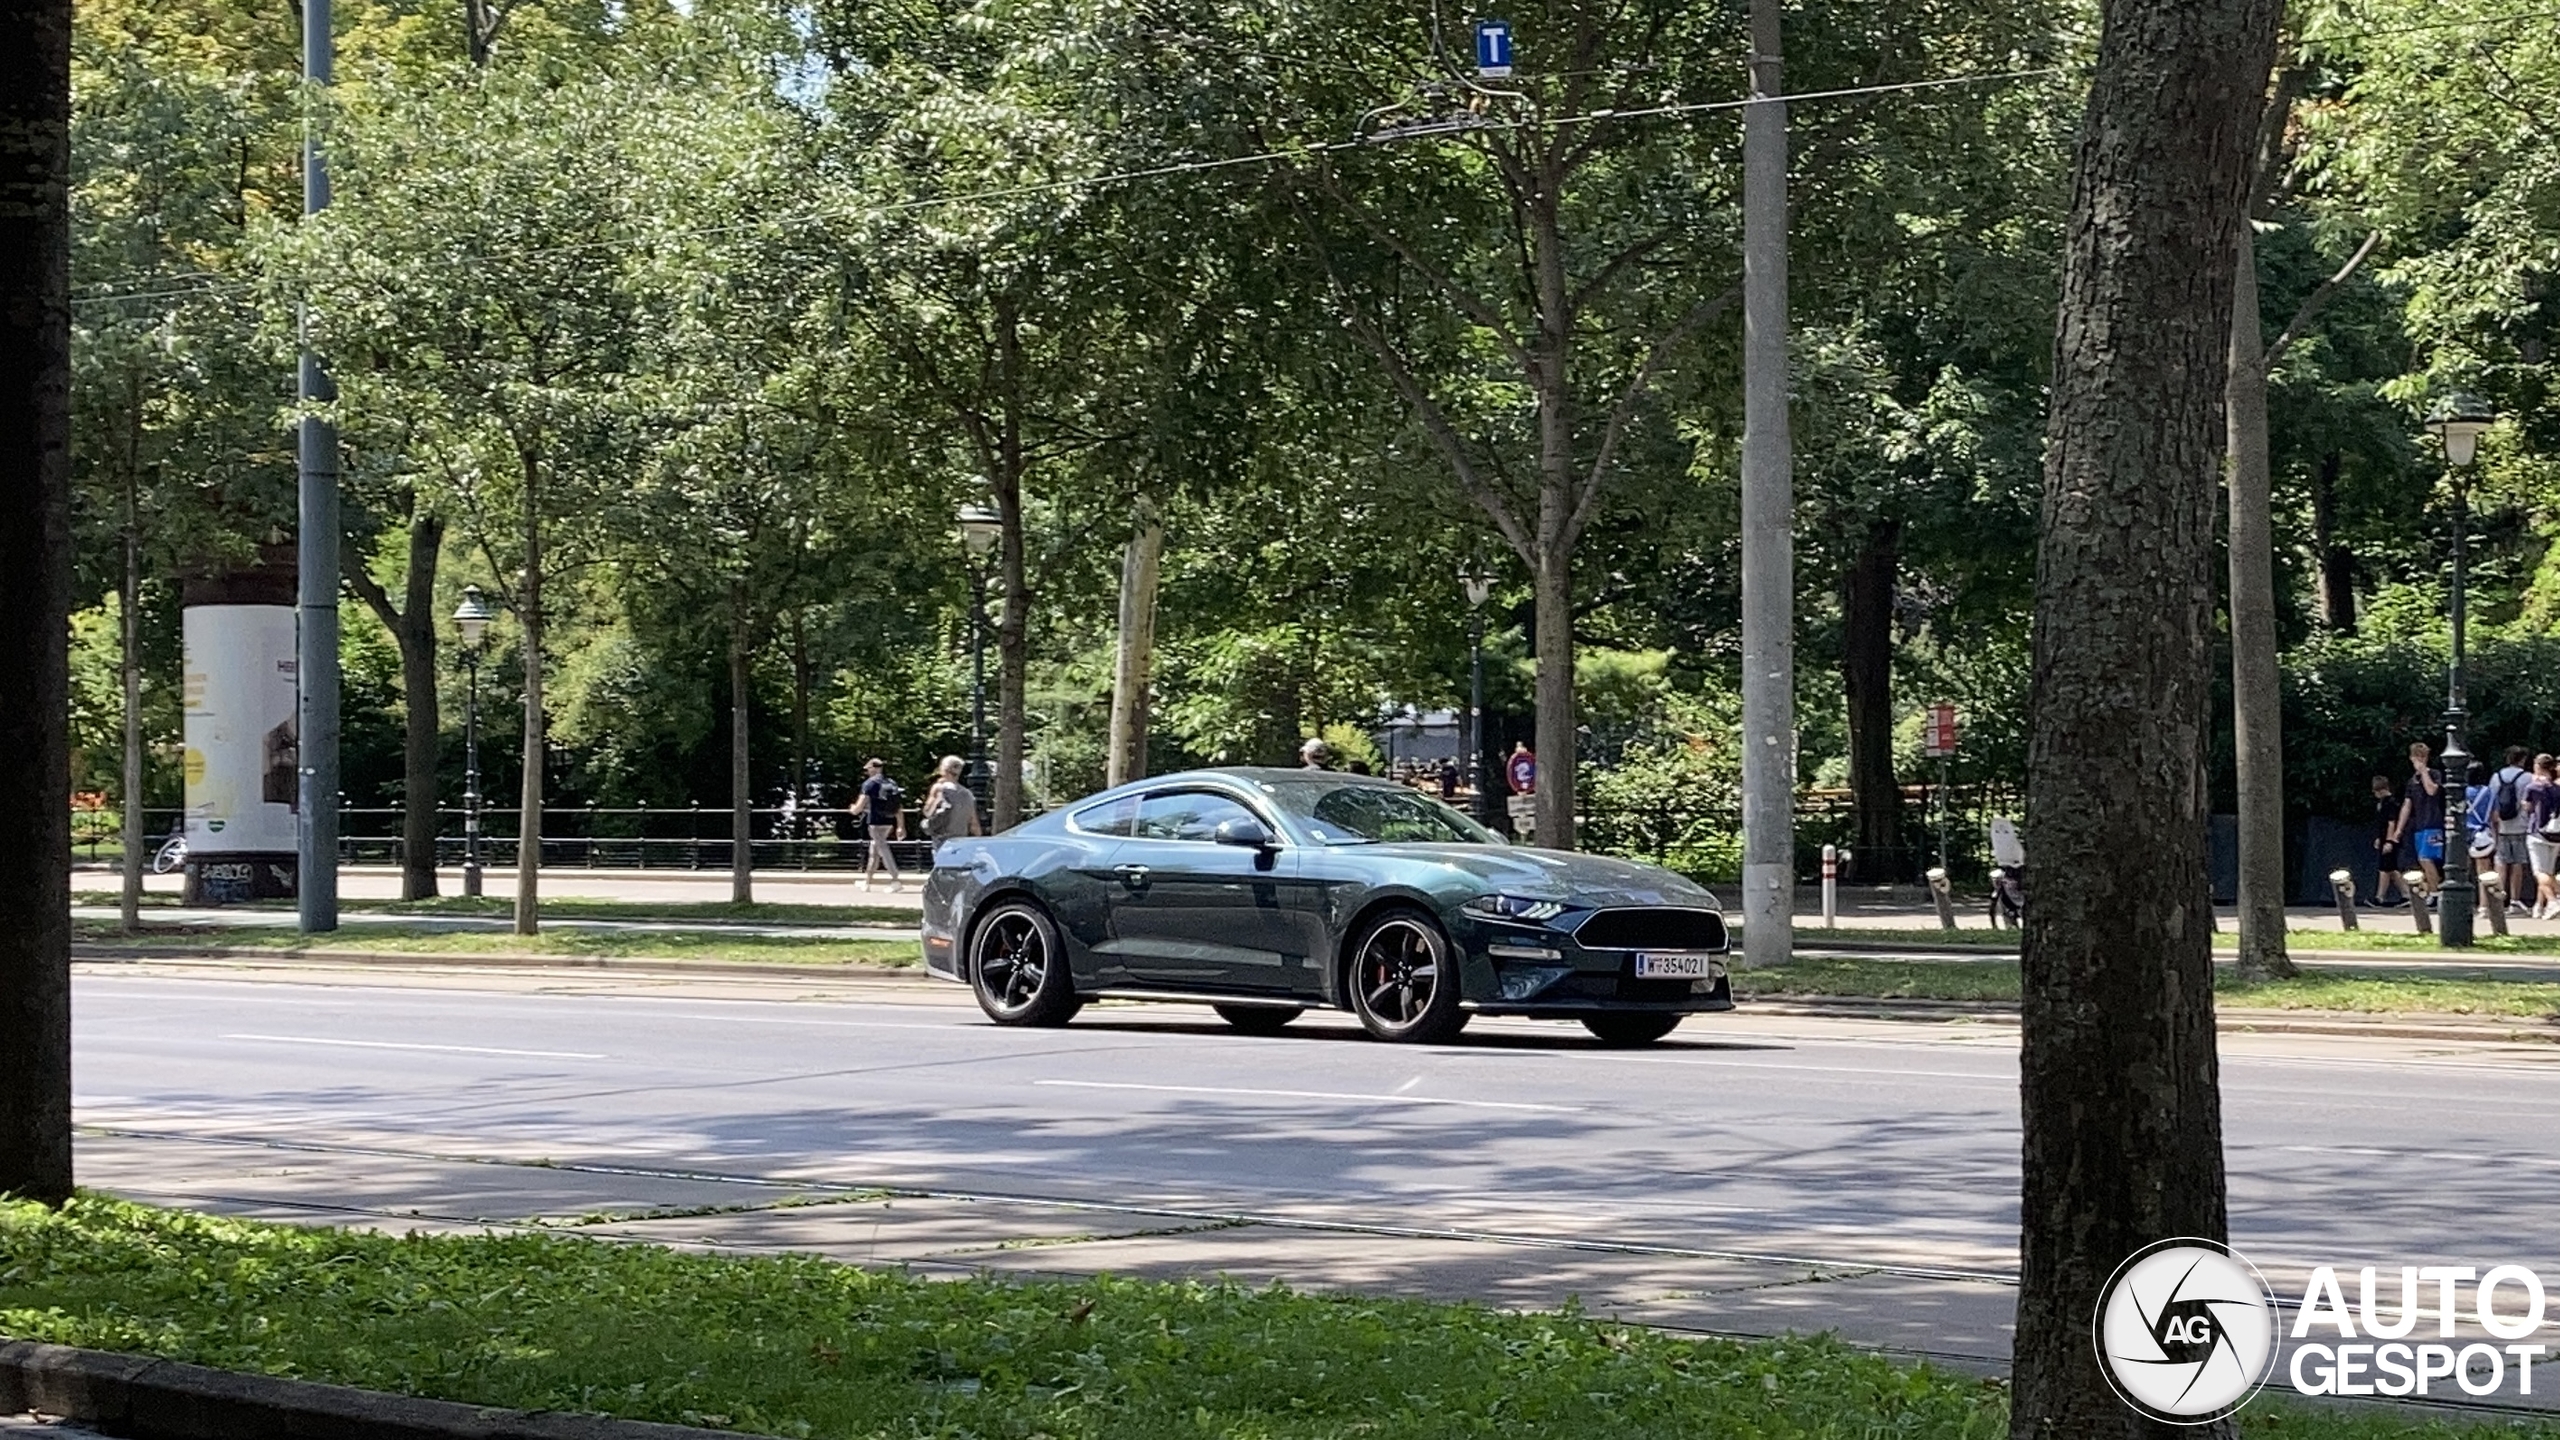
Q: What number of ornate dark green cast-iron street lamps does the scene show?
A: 4